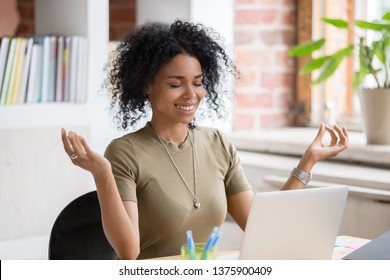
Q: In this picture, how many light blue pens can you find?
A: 3